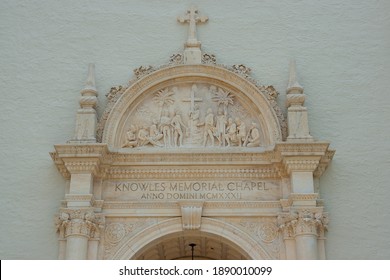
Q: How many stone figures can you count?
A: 11